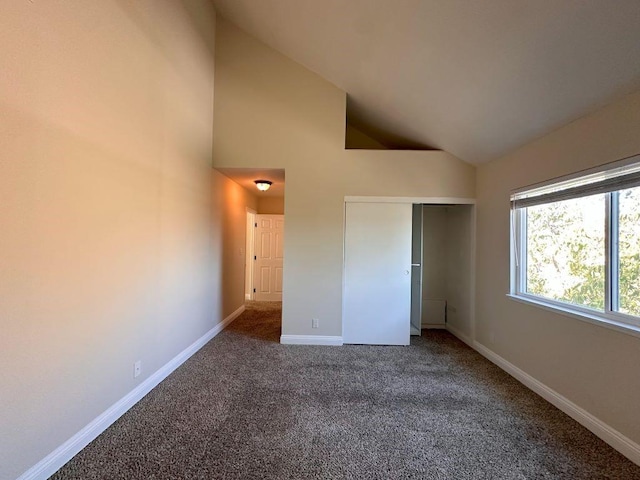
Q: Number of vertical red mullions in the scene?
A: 0